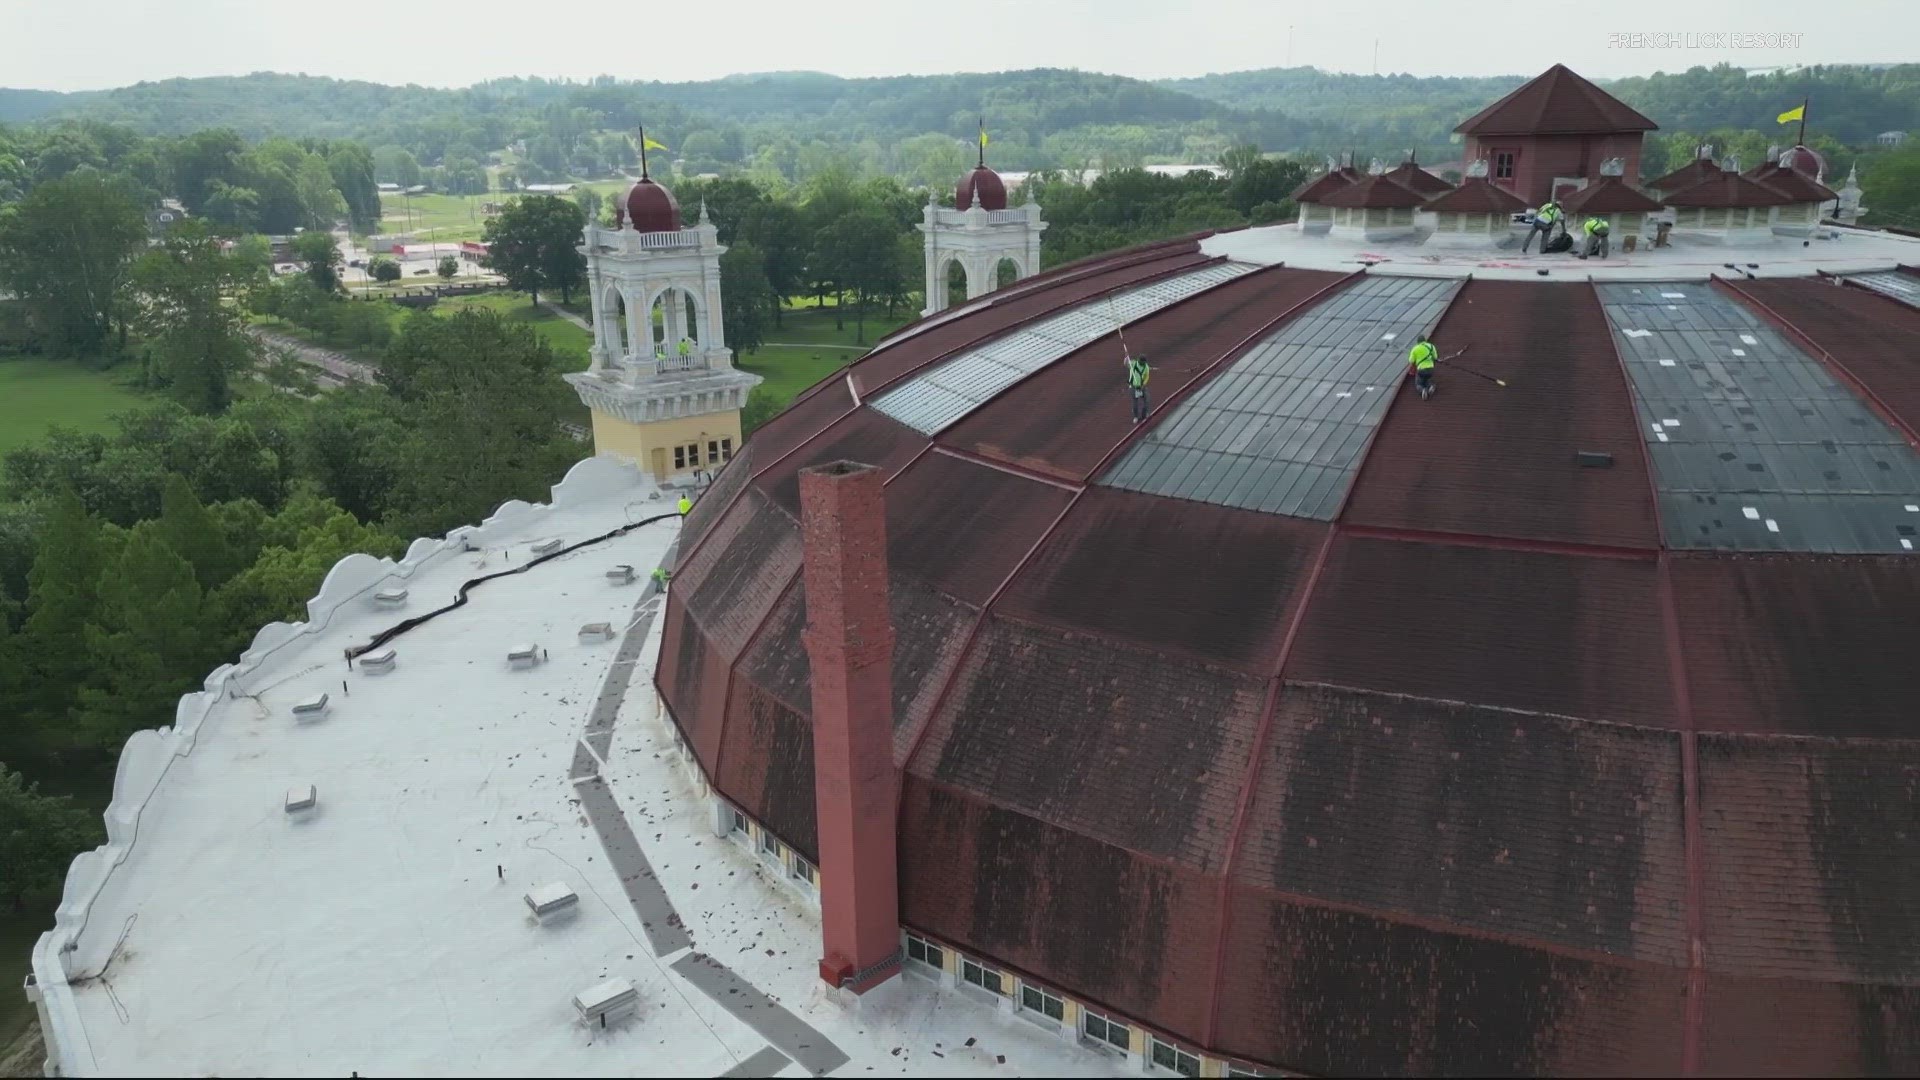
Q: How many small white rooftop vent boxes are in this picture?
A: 10